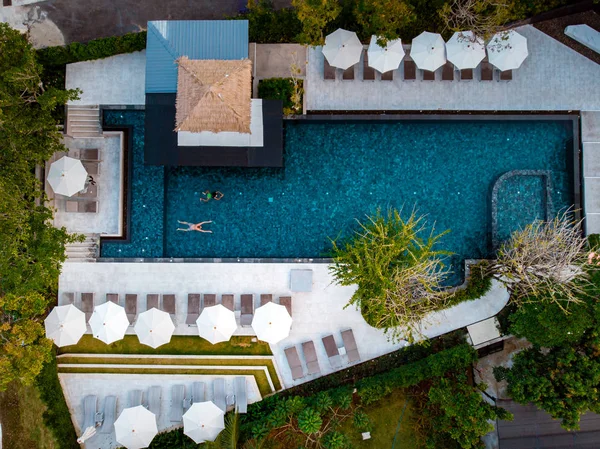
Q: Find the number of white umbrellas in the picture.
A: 13